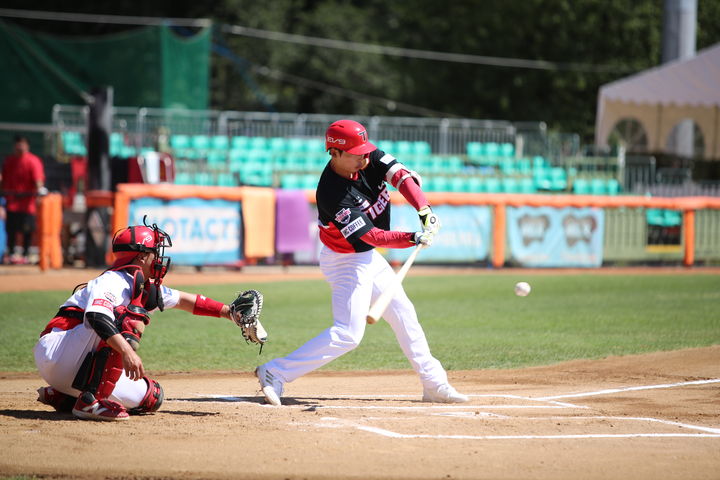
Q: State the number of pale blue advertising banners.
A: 3